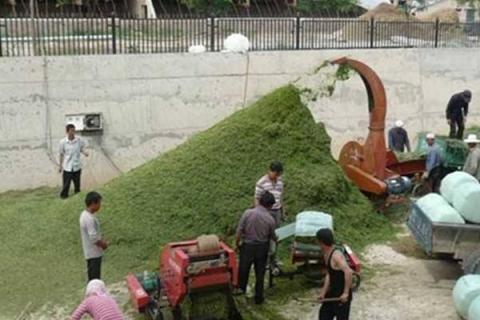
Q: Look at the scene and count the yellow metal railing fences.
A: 0